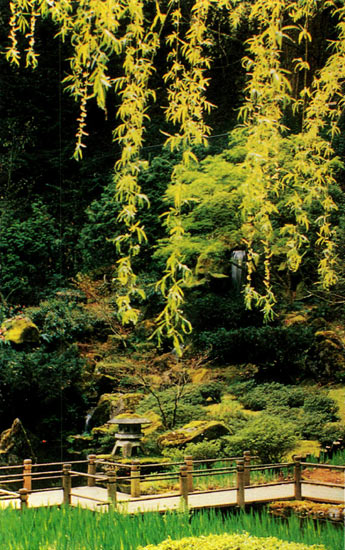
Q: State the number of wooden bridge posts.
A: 11